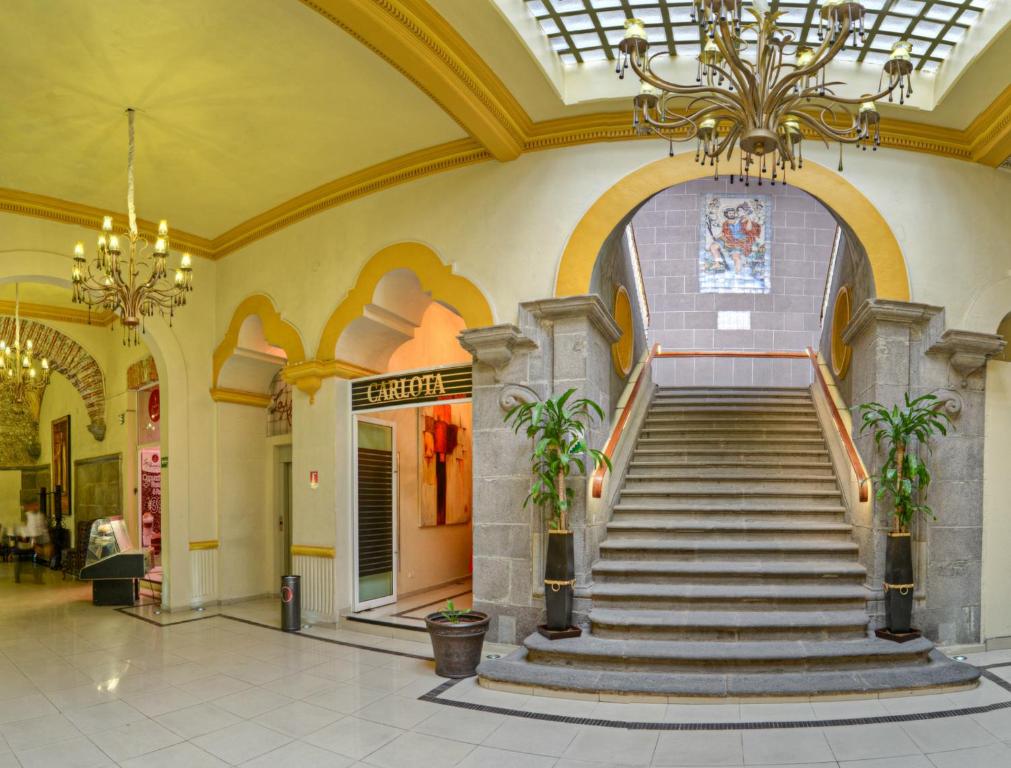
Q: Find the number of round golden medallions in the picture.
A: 2